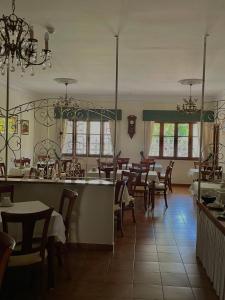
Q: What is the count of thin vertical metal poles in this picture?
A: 3